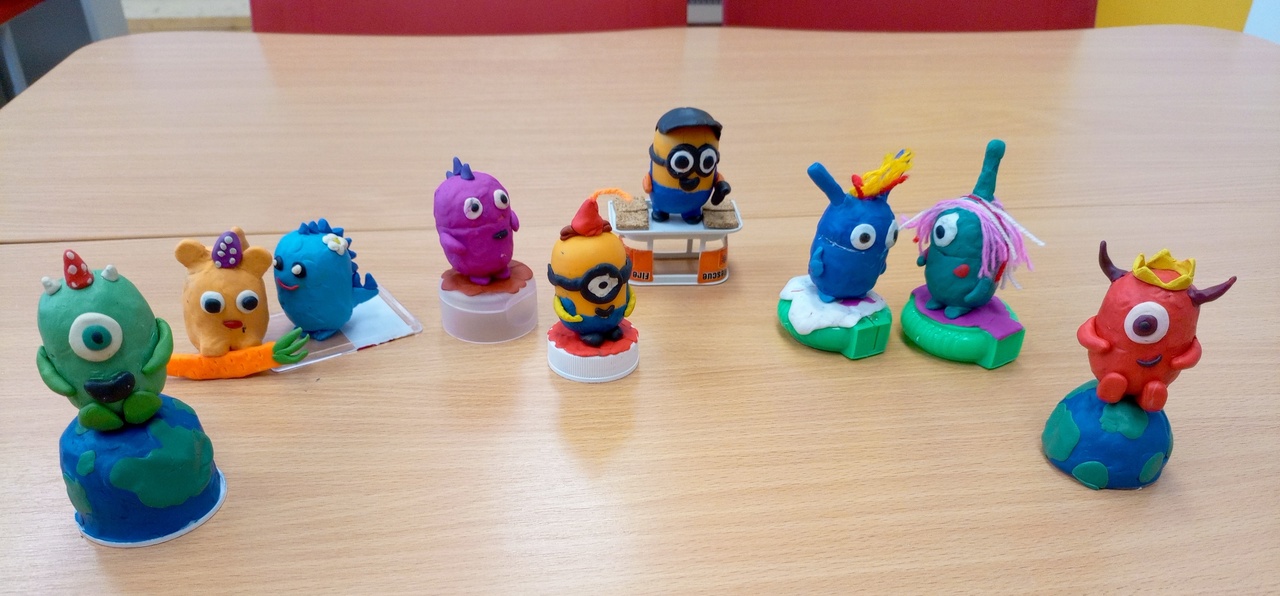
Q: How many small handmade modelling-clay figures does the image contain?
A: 9